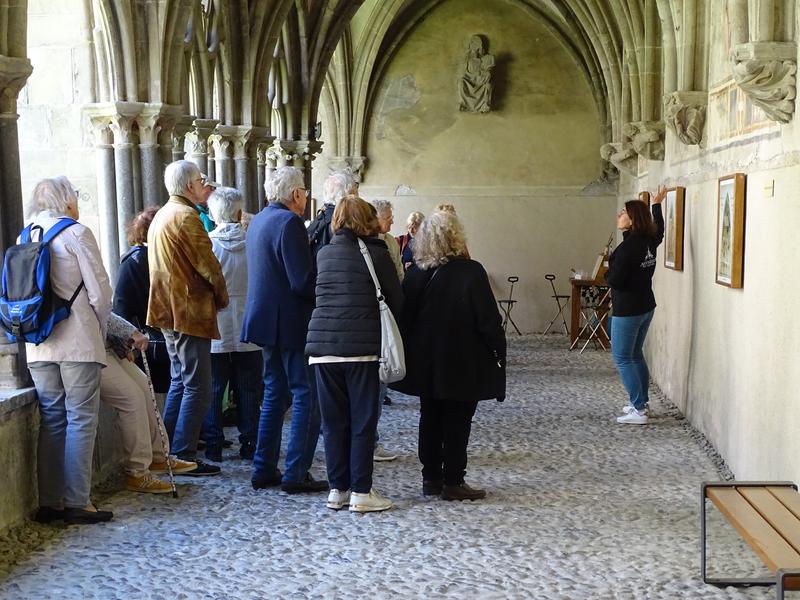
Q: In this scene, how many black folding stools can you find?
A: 2